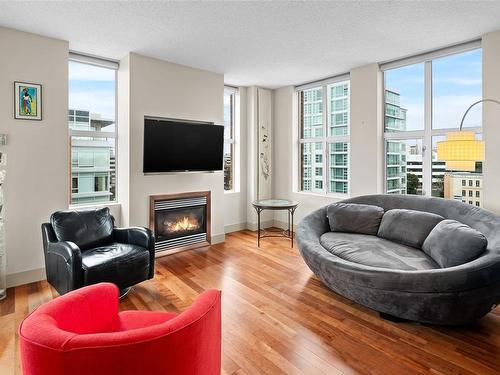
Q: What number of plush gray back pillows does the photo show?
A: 3